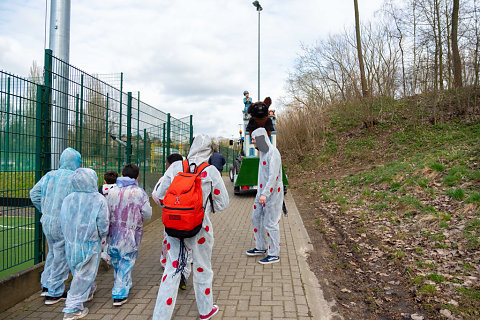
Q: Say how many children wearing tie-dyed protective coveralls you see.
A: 3